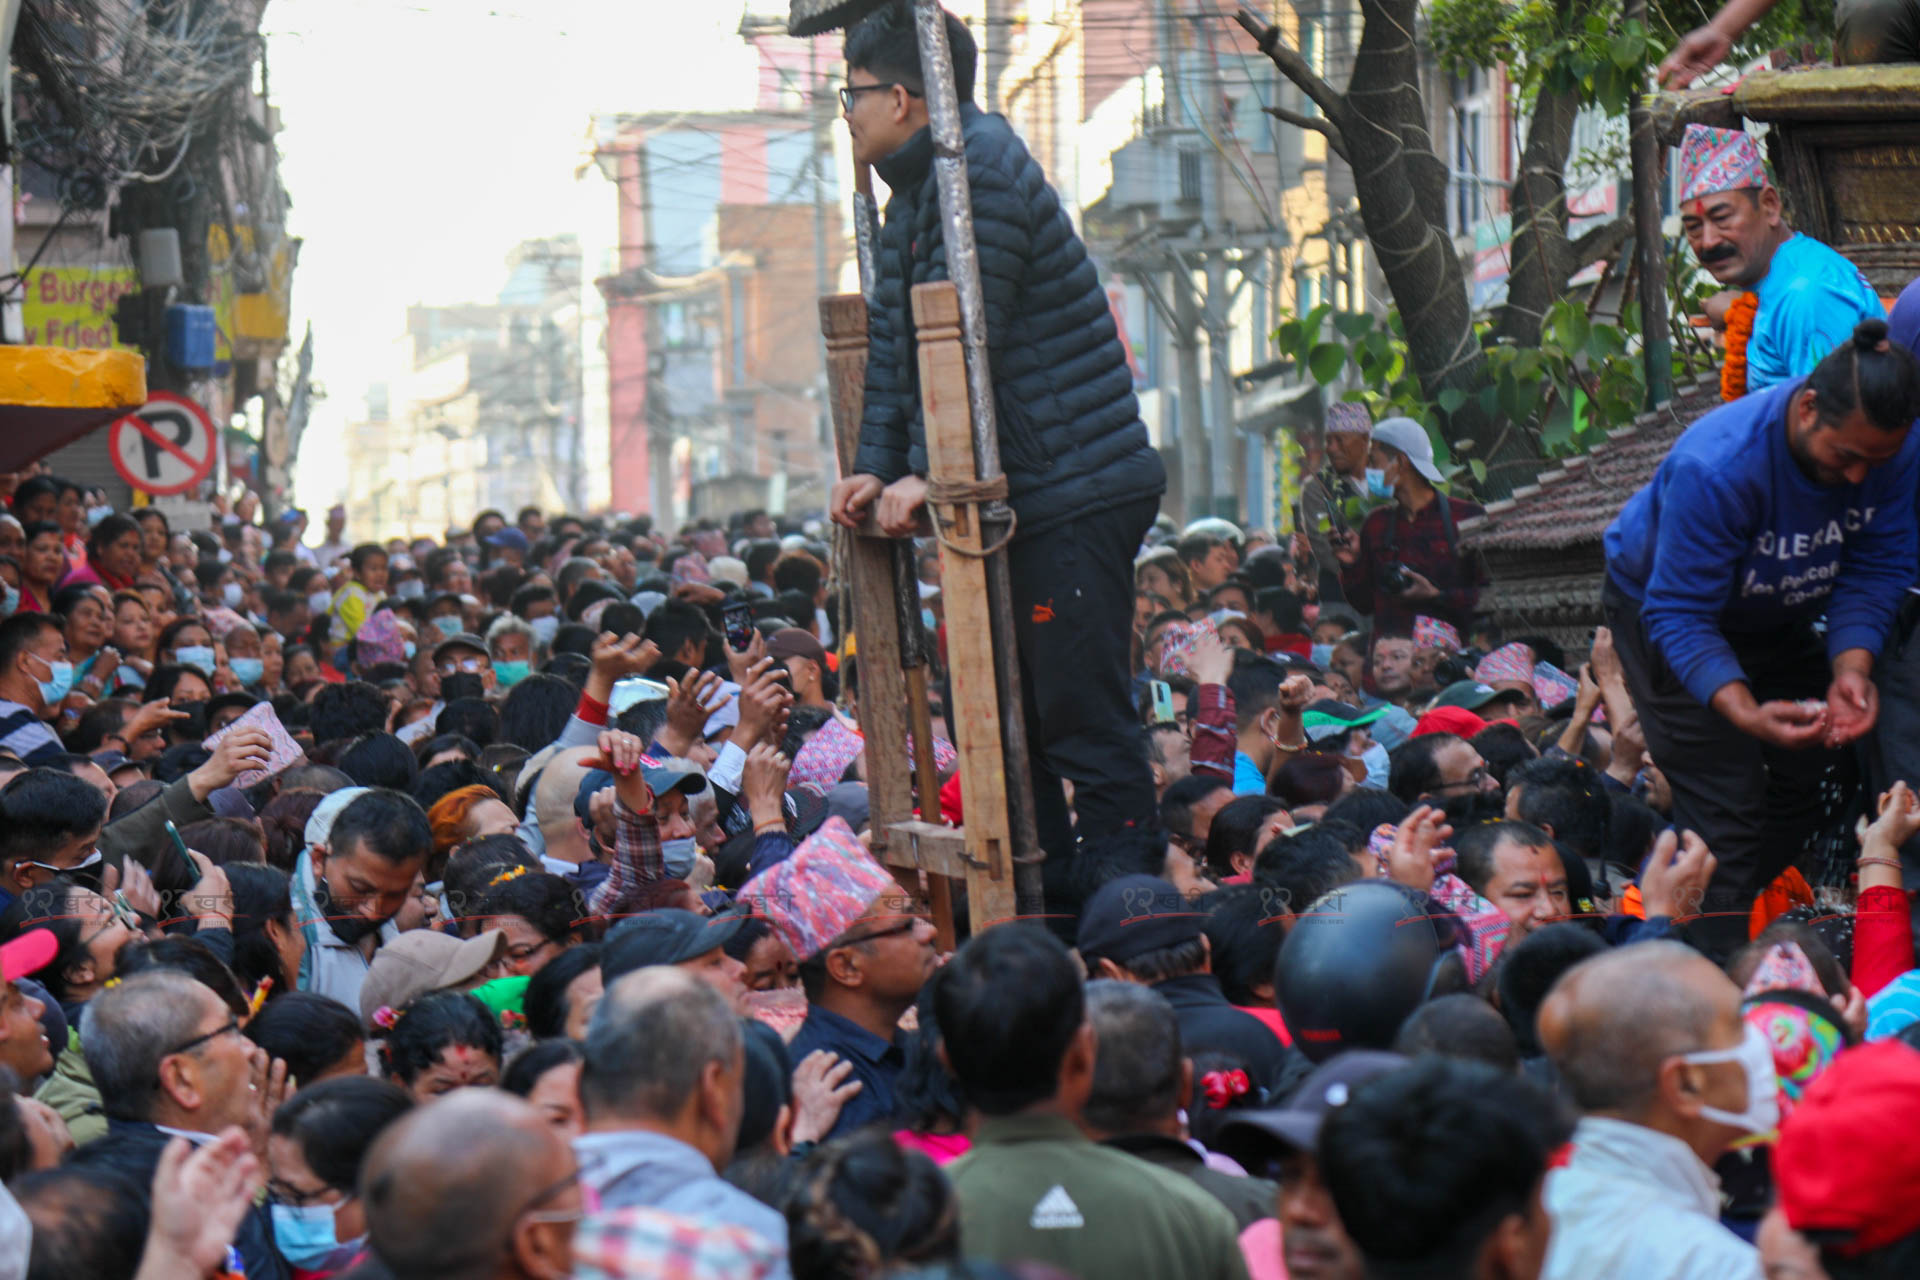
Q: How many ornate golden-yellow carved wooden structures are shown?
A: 1